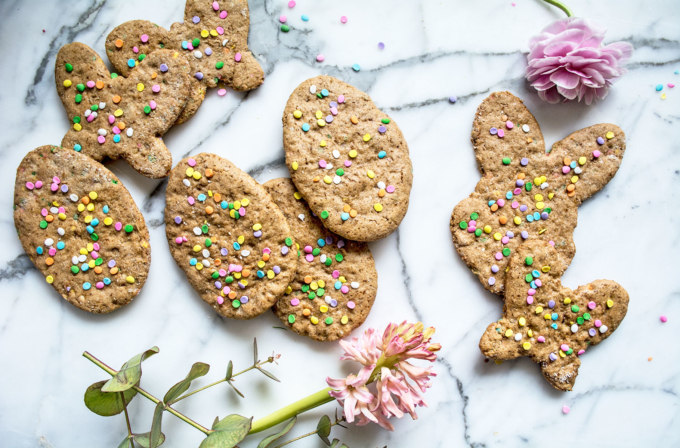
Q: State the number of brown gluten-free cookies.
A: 8